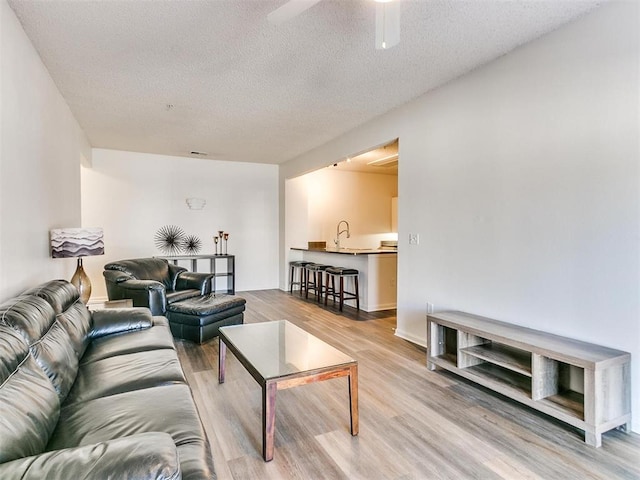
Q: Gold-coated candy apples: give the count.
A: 0